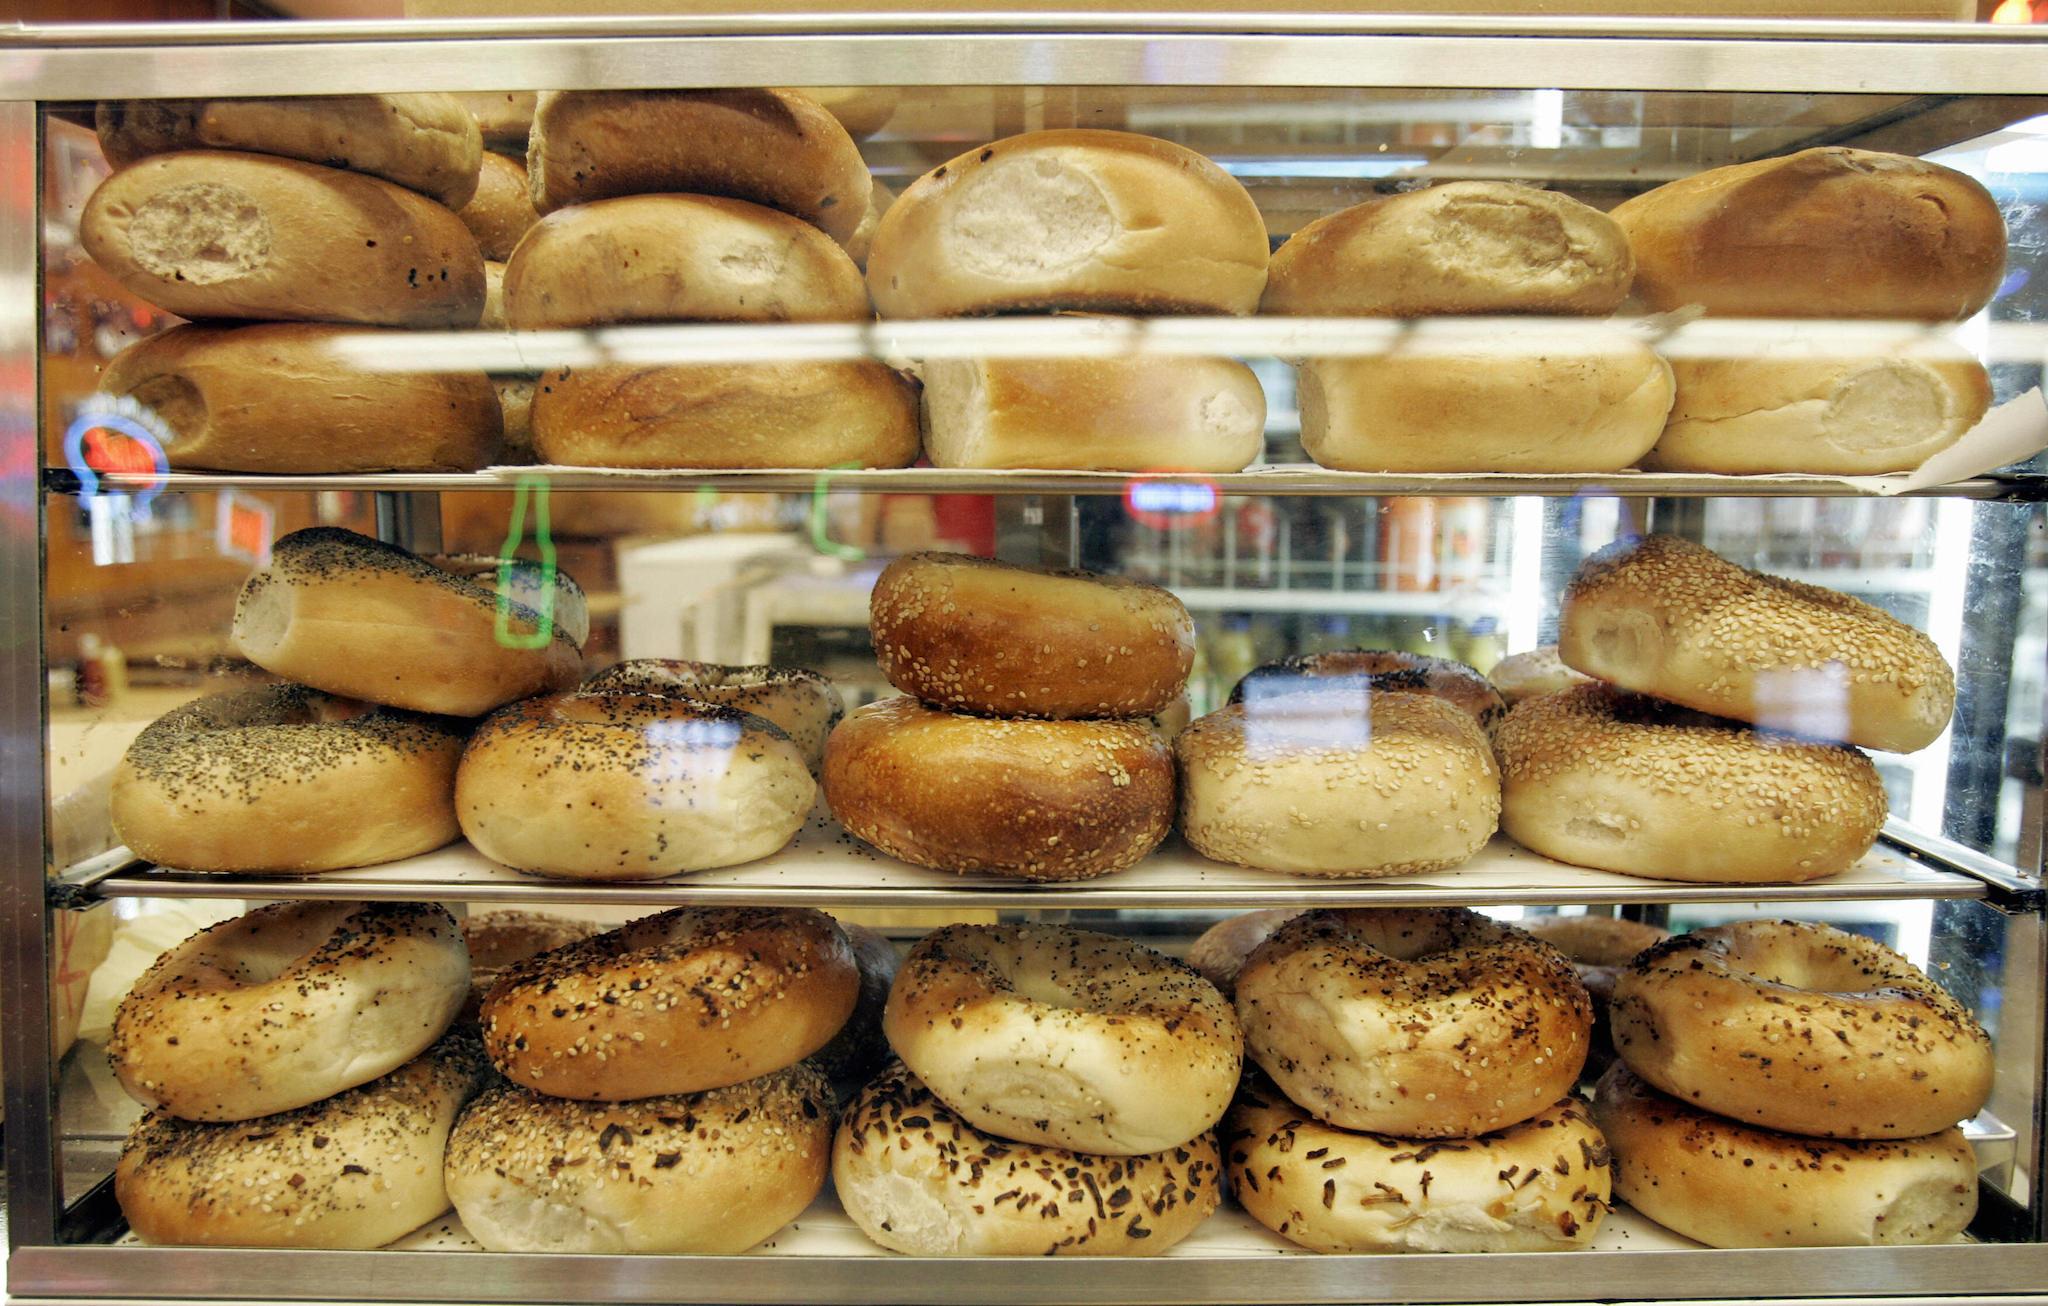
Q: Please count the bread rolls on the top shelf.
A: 12